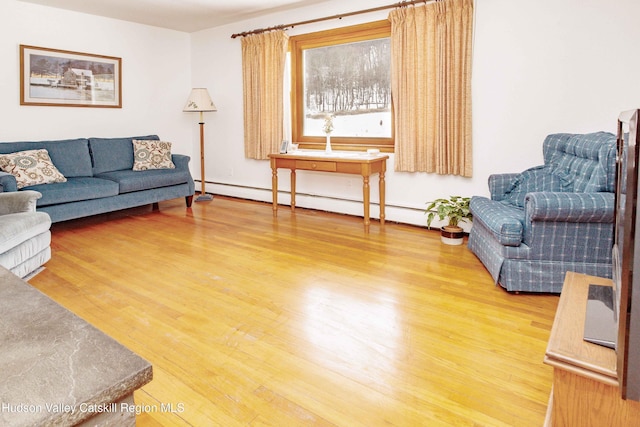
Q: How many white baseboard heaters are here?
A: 1